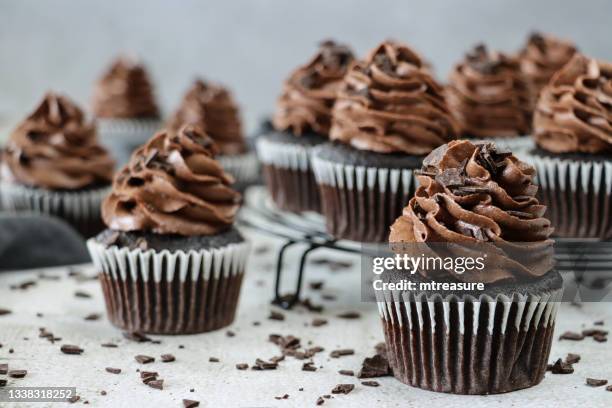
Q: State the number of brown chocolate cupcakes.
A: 10